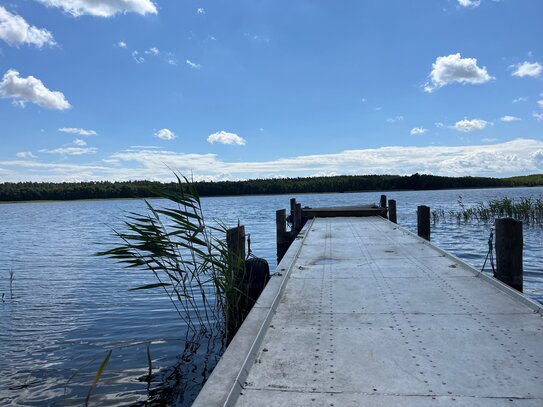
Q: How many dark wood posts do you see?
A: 8